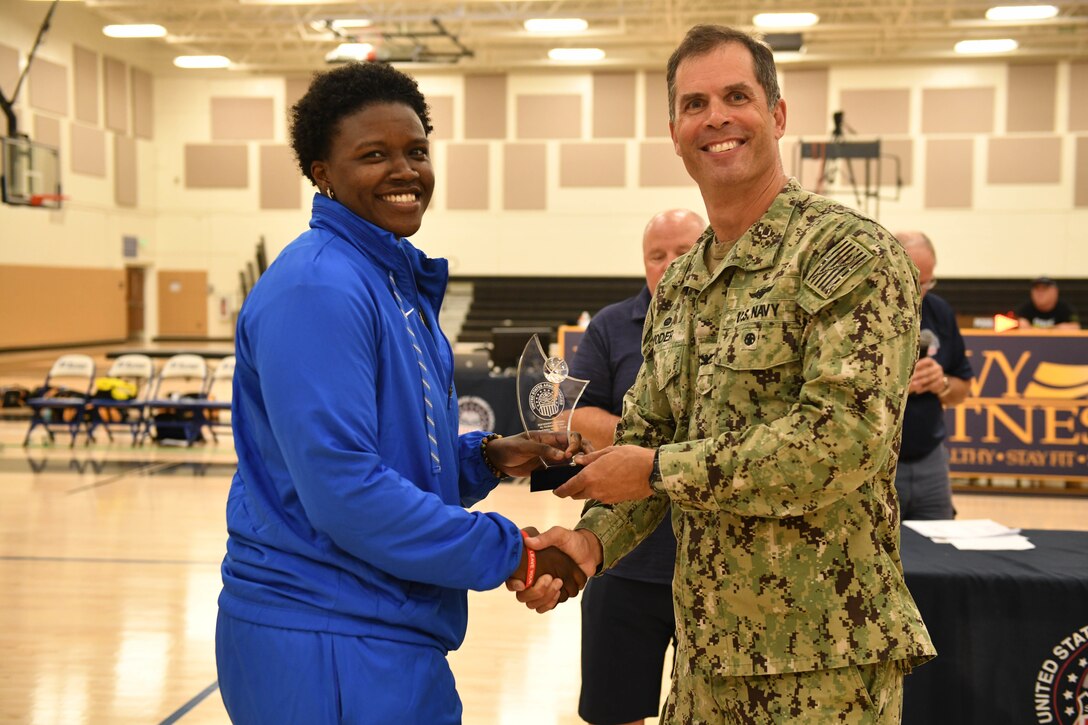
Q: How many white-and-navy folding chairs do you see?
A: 4